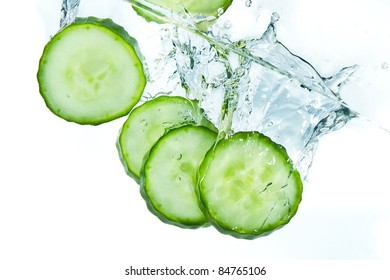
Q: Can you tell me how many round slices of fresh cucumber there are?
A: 5